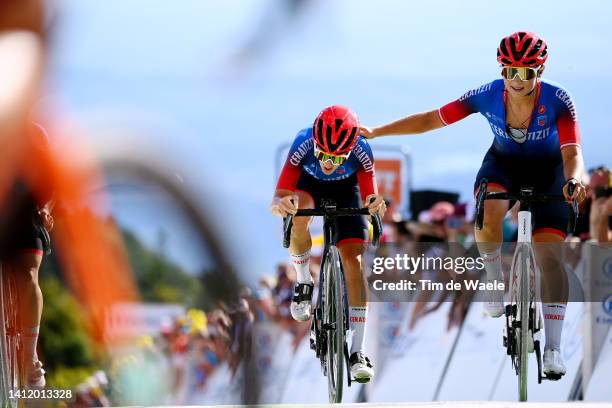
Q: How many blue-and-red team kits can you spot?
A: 2